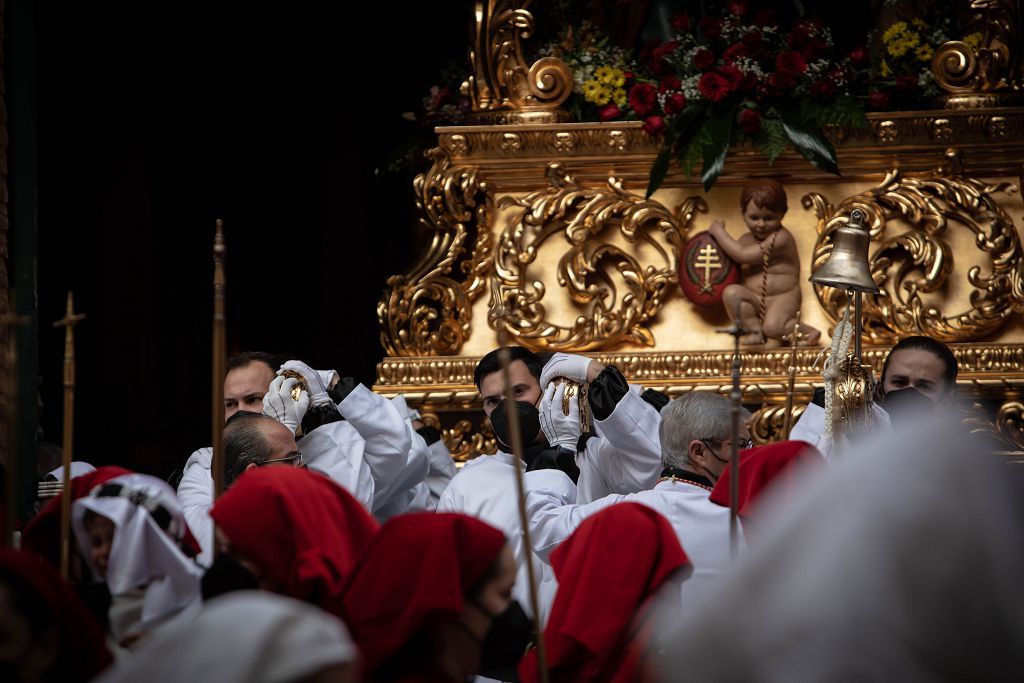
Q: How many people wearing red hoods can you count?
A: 6